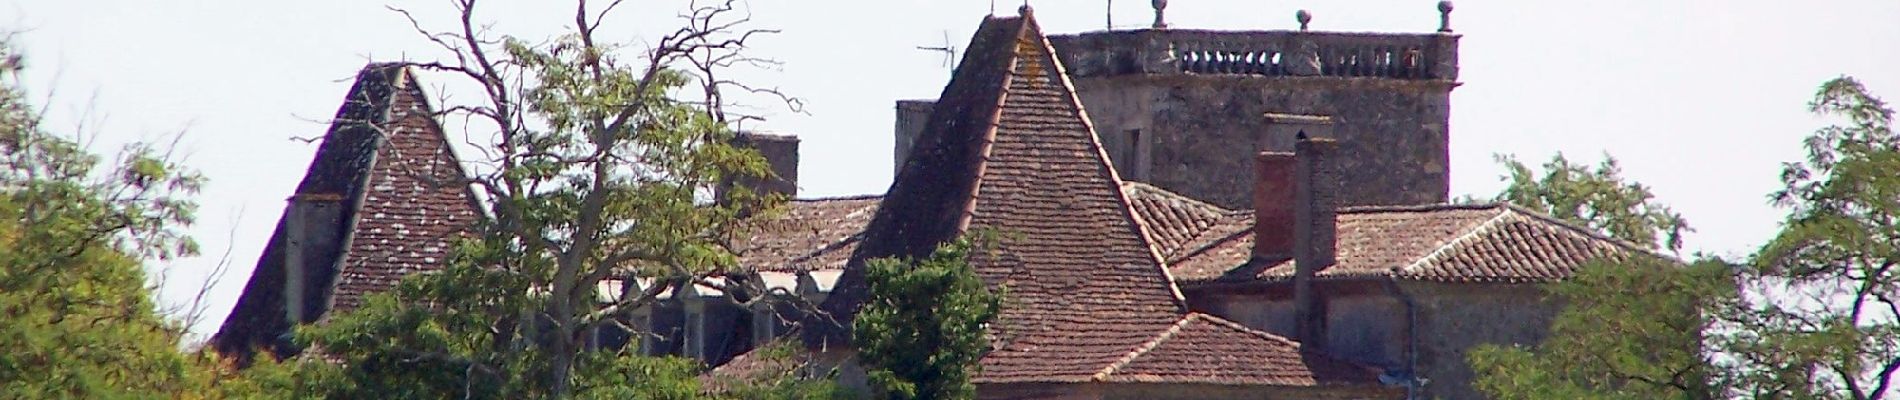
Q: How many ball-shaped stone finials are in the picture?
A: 3